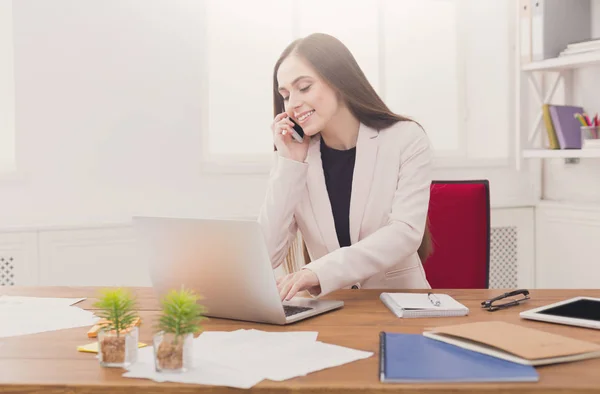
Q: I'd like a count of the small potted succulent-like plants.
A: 2